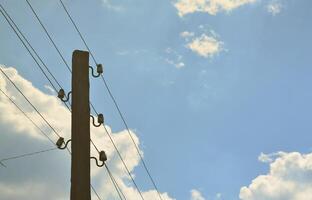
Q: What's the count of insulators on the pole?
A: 5